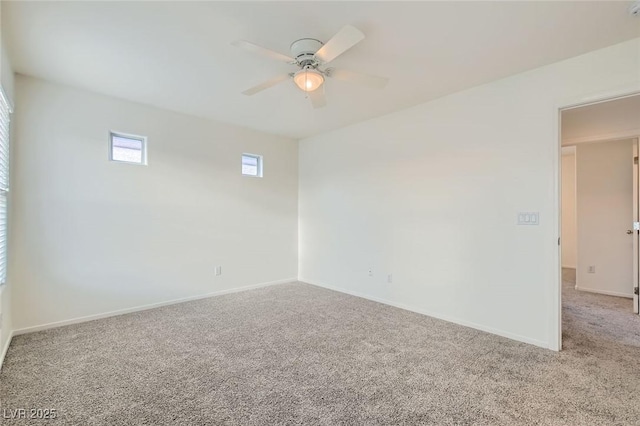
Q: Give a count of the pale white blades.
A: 5